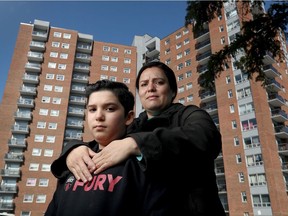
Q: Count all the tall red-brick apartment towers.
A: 2